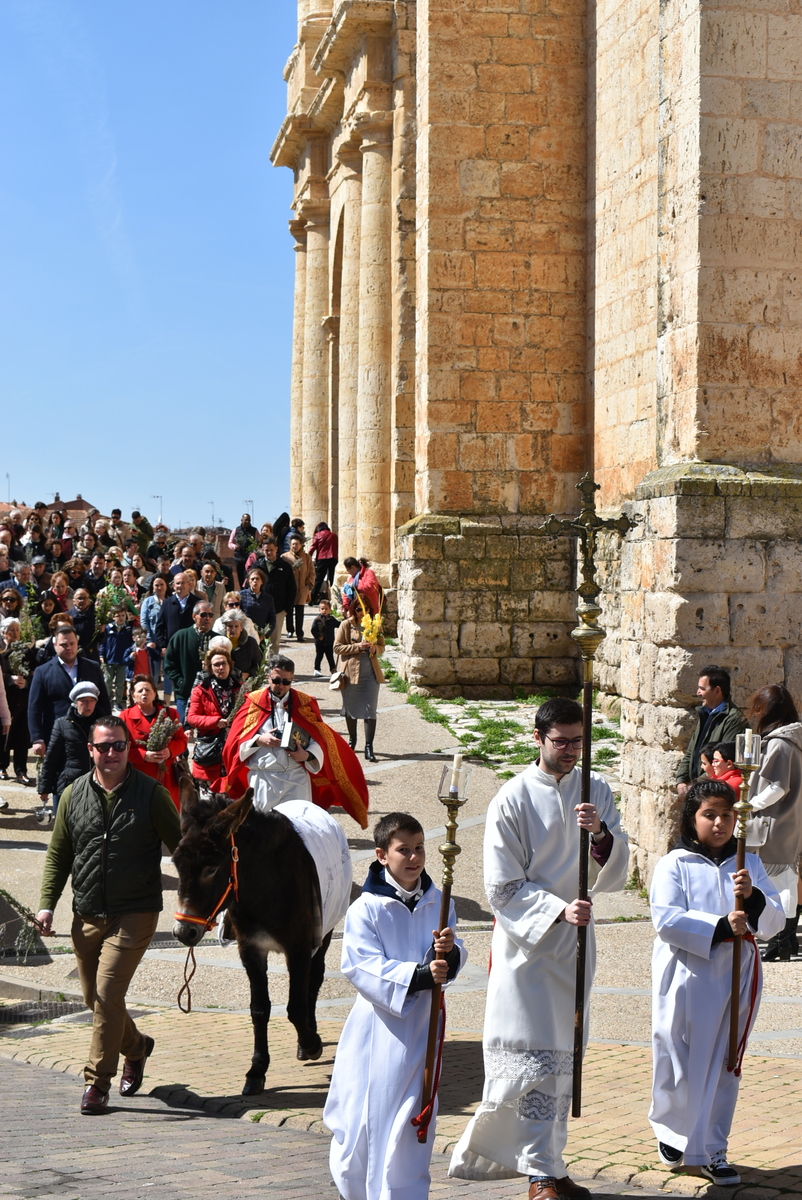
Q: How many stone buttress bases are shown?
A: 2